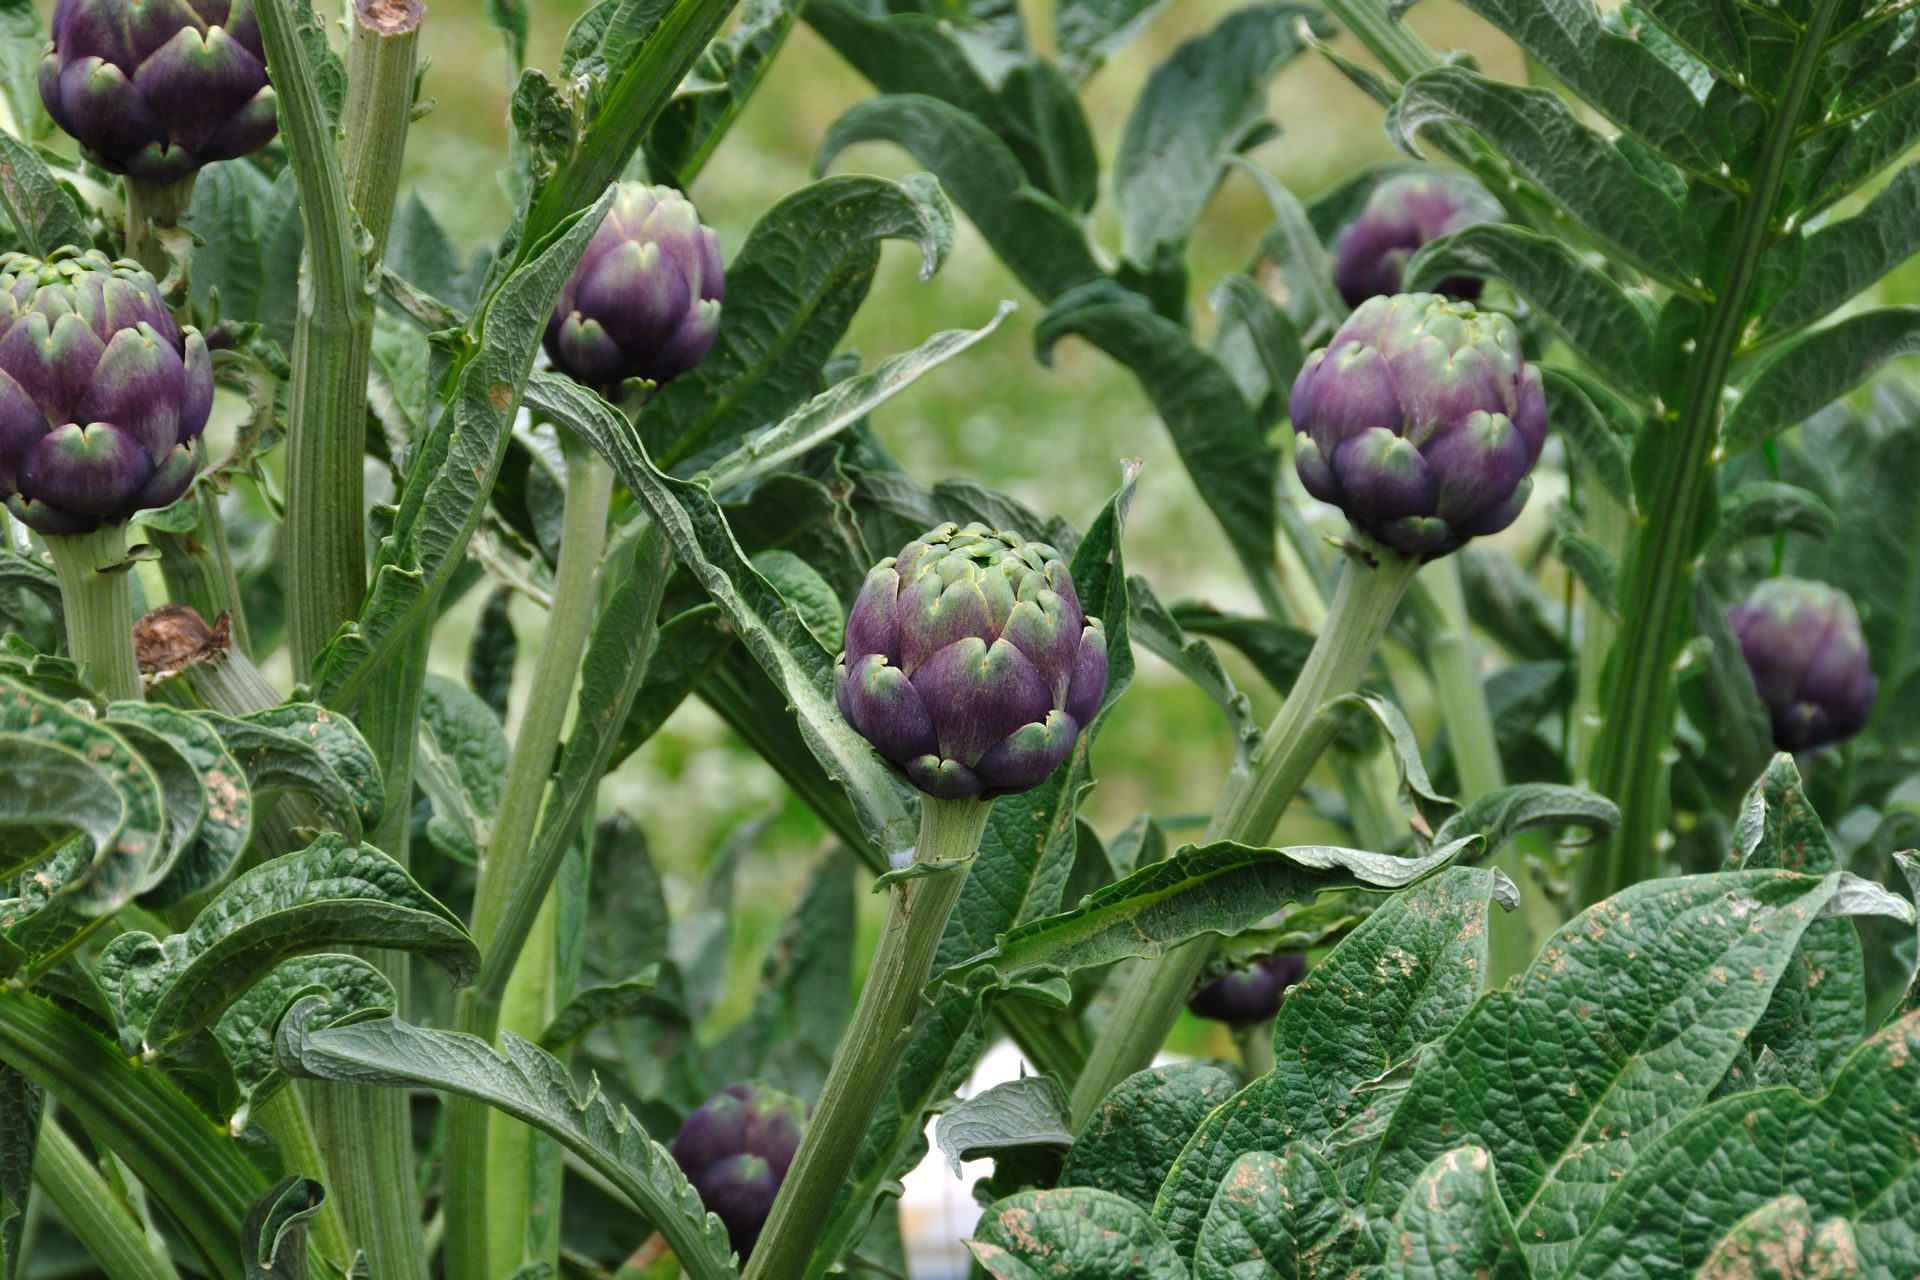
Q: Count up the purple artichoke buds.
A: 9